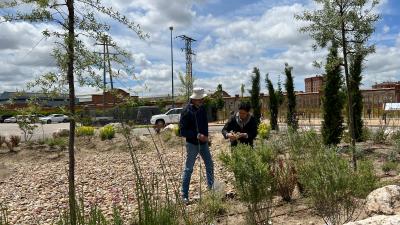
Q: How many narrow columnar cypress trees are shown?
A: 5